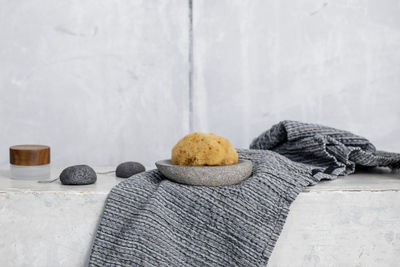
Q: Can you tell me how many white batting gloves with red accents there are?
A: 0